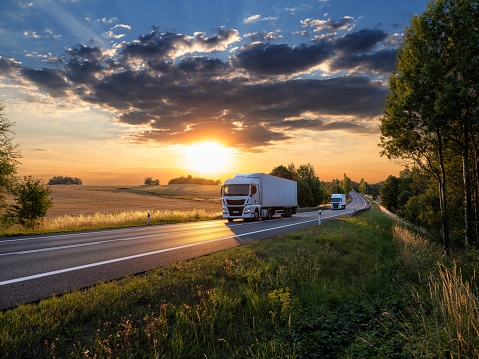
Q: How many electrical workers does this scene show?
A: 0